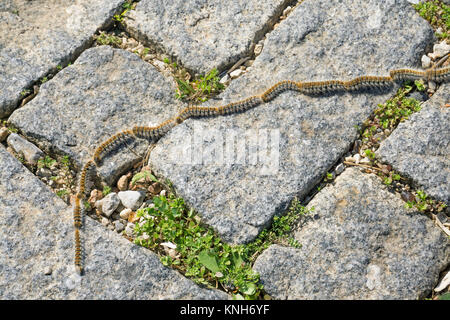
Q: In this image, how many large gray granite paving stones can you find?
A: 7